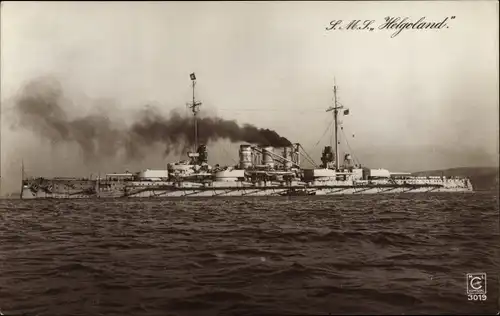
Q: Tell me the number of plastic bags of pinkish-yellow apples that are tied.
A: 0